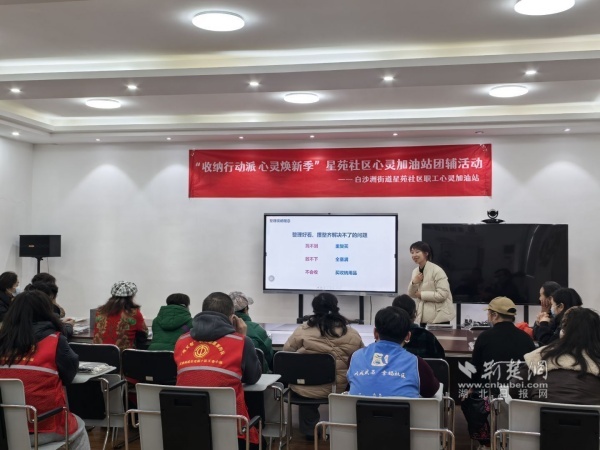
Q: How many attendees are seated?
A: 15